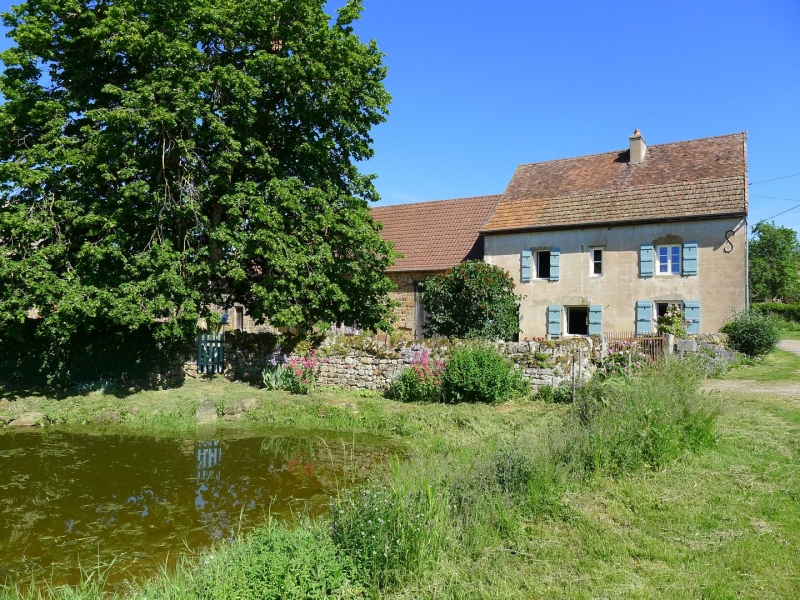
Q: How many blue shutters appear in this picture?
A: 8